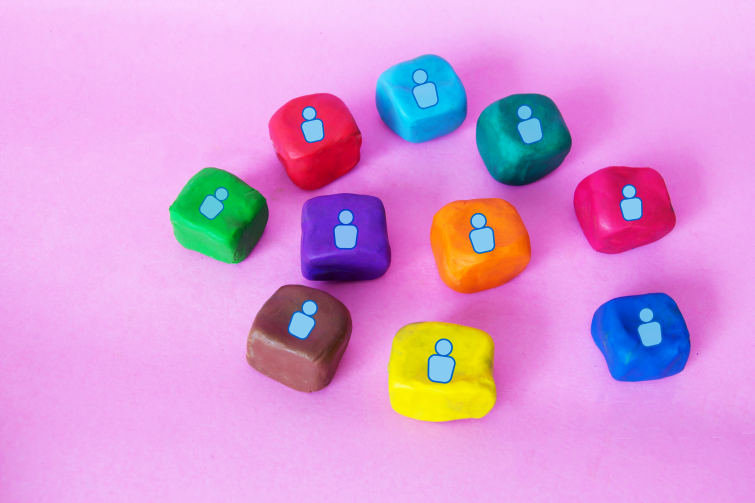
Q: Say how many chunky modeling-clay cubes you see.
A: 10